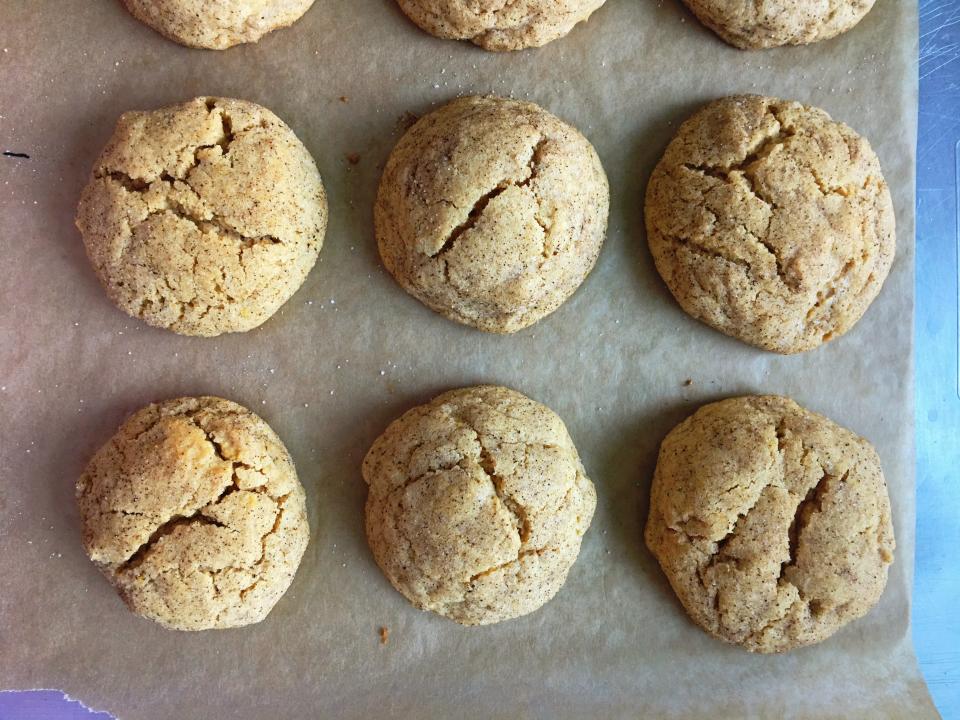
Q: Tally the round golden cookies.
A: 9